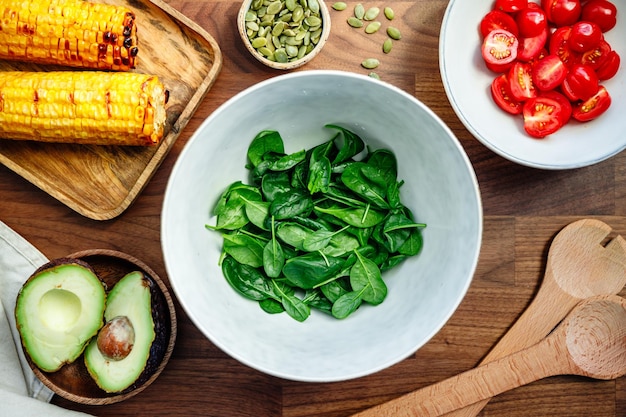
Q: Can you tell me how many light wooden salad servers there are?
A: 2